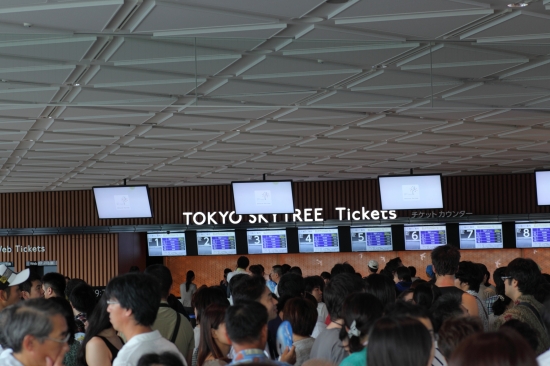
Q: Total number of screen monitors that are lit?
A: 12